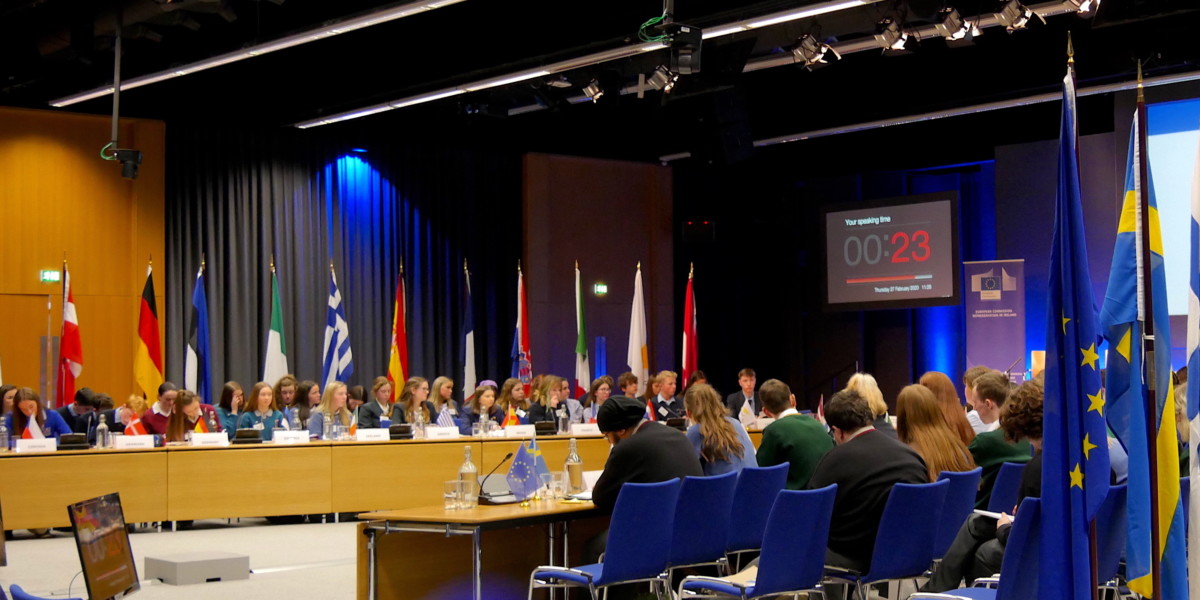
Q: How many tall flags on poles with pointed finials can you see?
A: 13